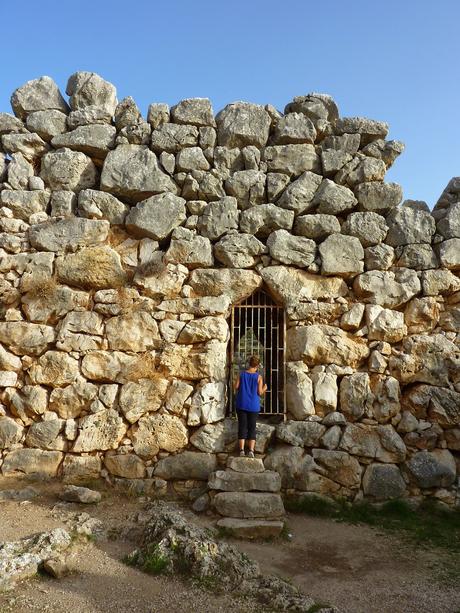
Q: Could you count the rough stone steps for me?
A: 4